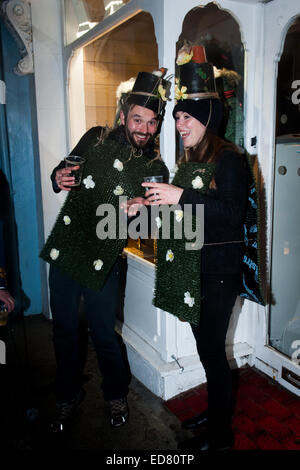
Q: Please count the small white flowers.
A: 11